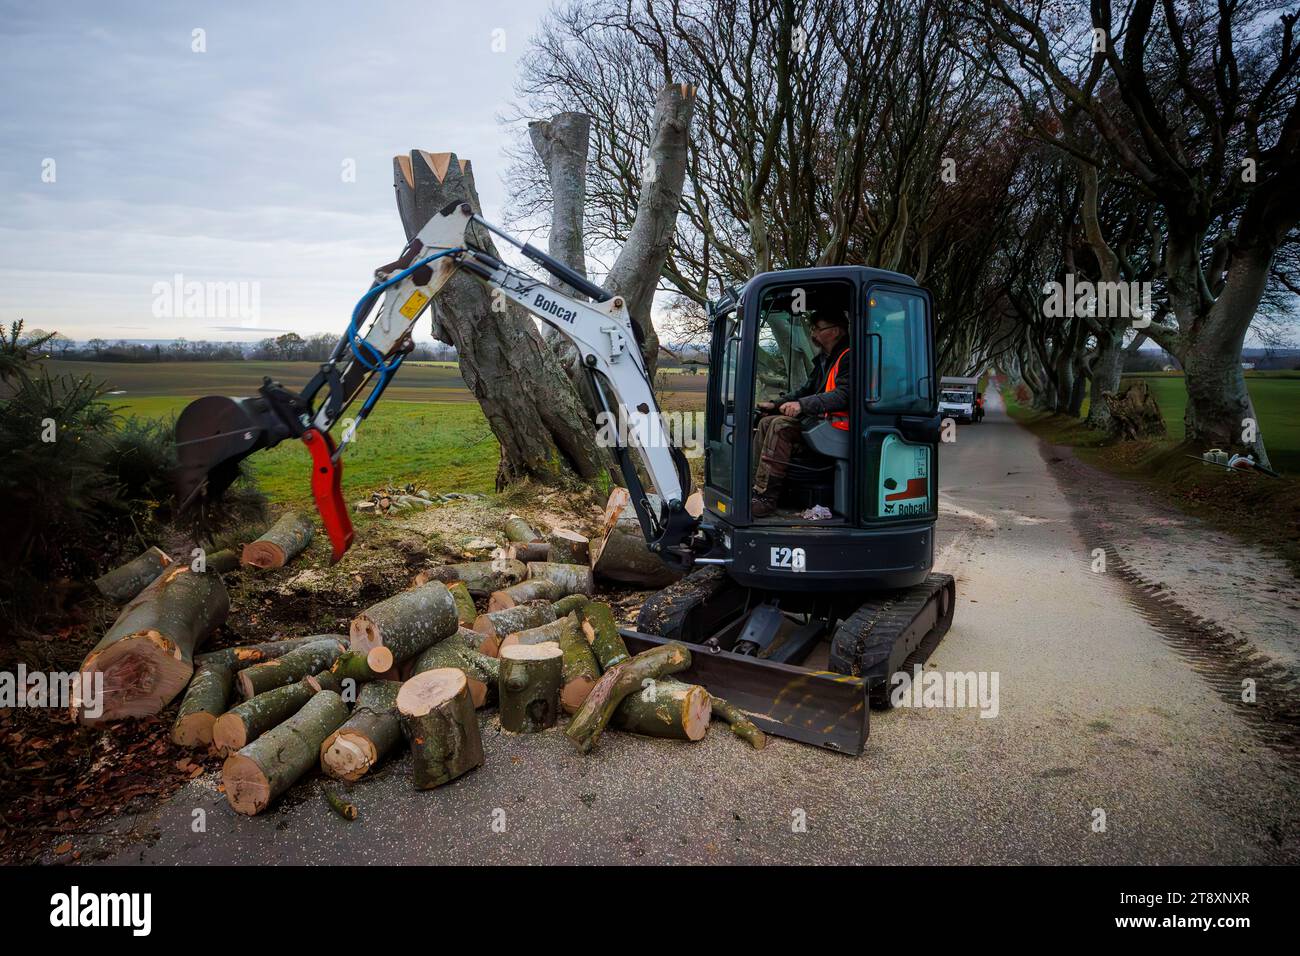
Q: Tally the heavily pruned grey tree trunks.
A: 3